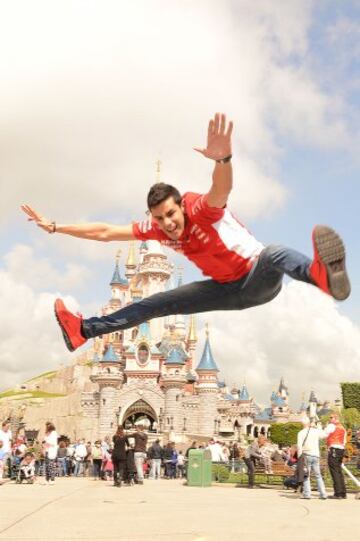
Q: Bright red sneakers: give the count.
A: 2